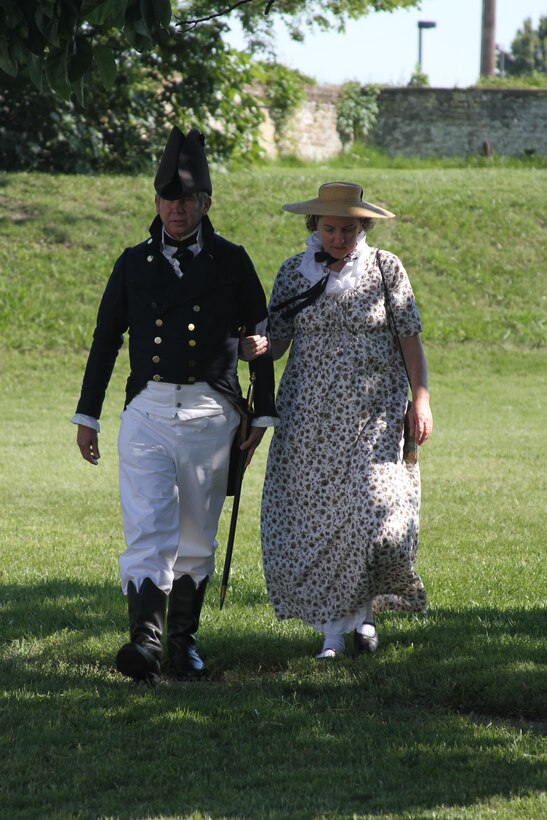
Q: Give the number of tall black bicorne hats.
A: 1